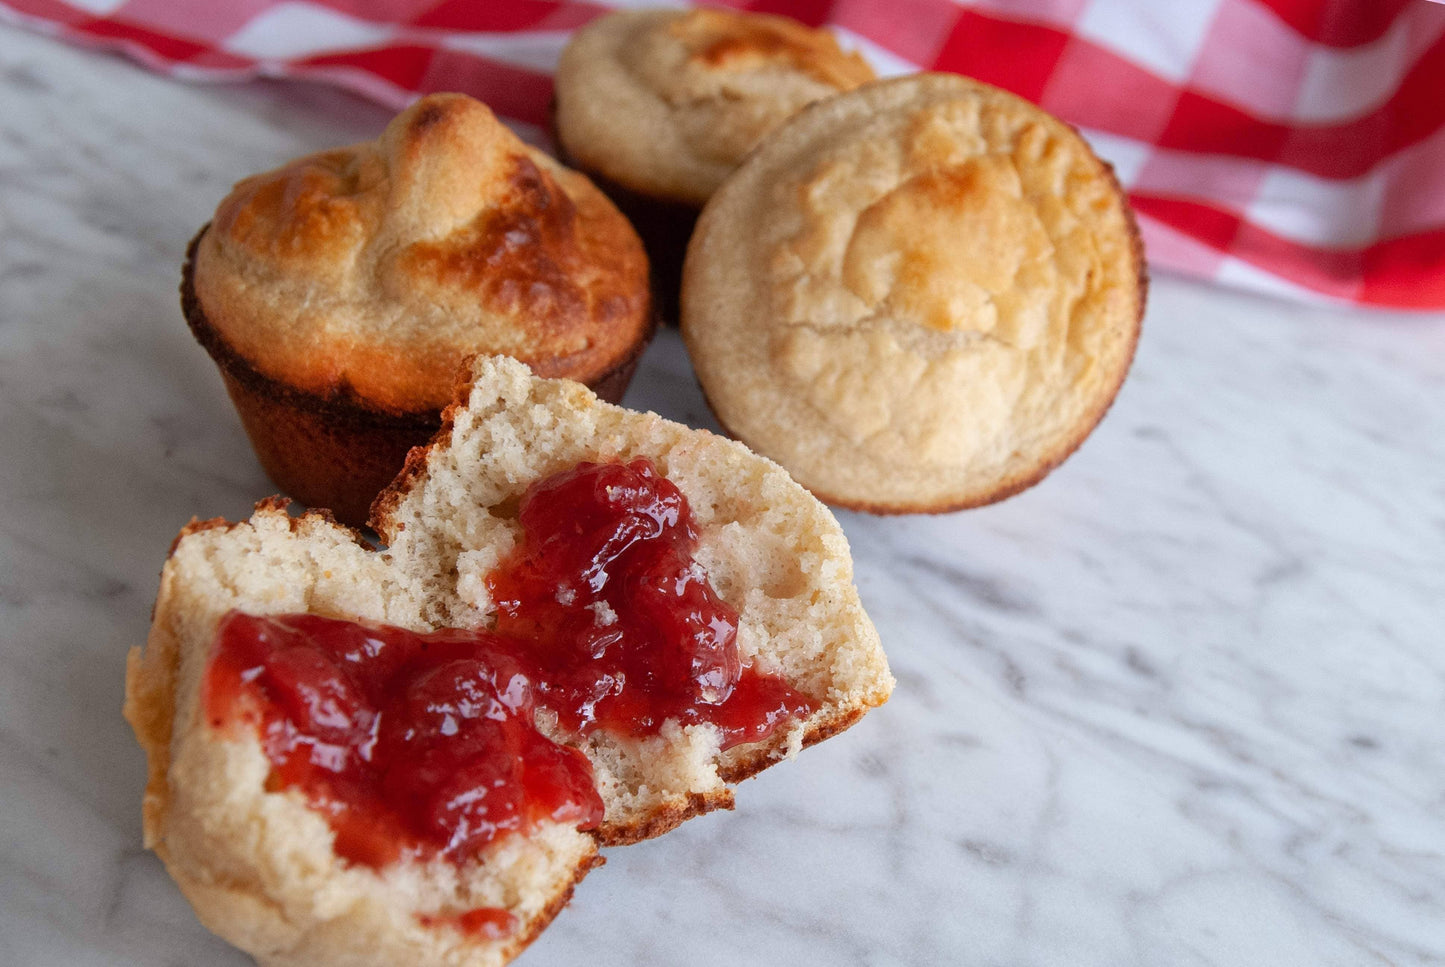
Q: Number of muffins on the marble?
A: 4